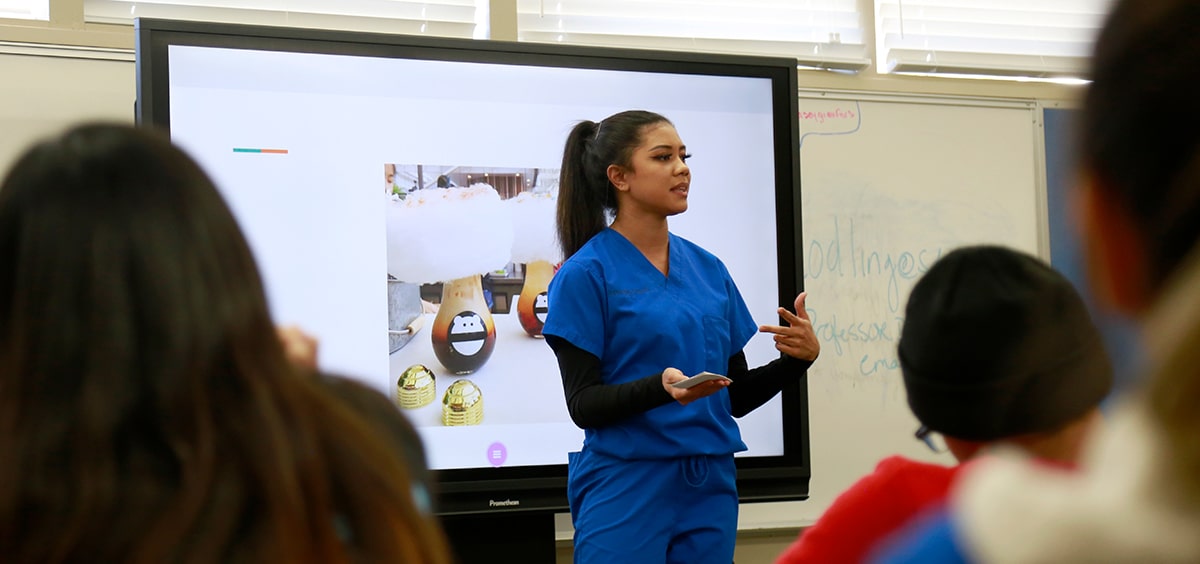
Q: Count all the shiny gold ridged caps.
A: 2